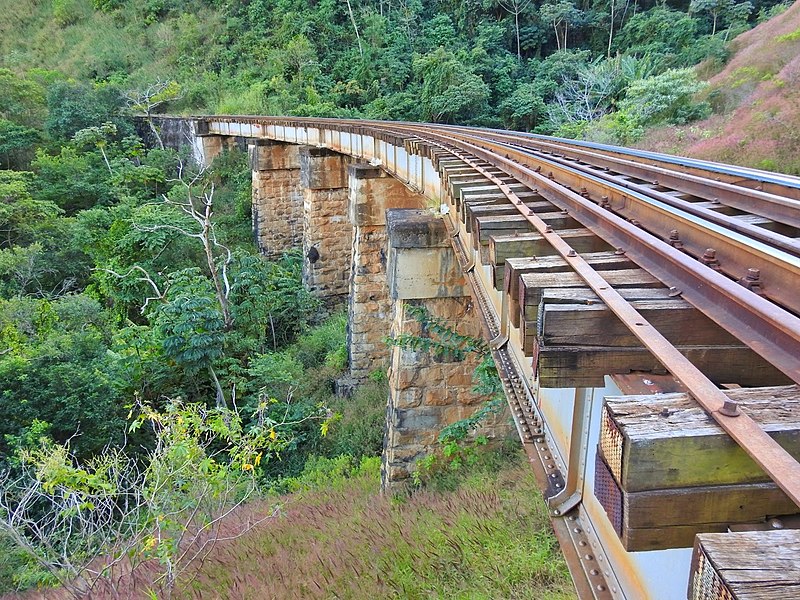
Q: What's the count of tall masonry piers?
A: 4